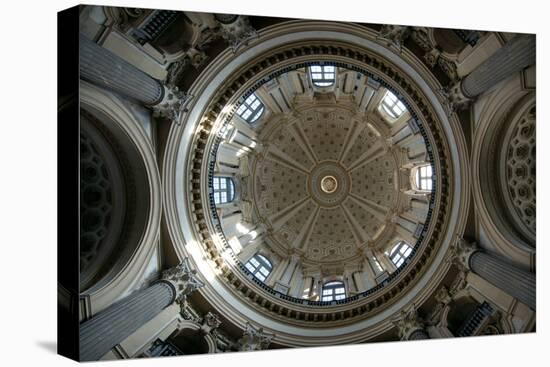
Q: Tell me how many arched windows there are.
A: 8